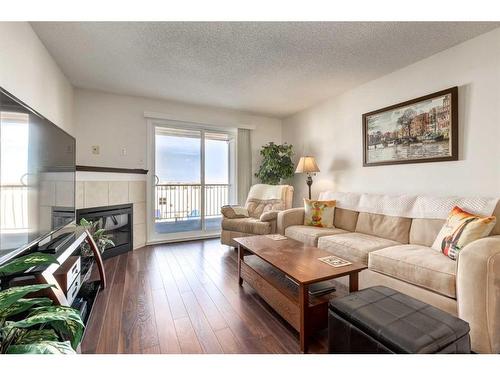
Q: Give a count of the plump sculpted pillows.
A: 2